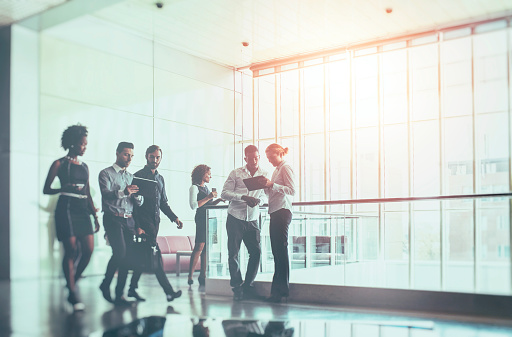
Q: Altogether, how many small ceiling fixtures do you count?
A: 3